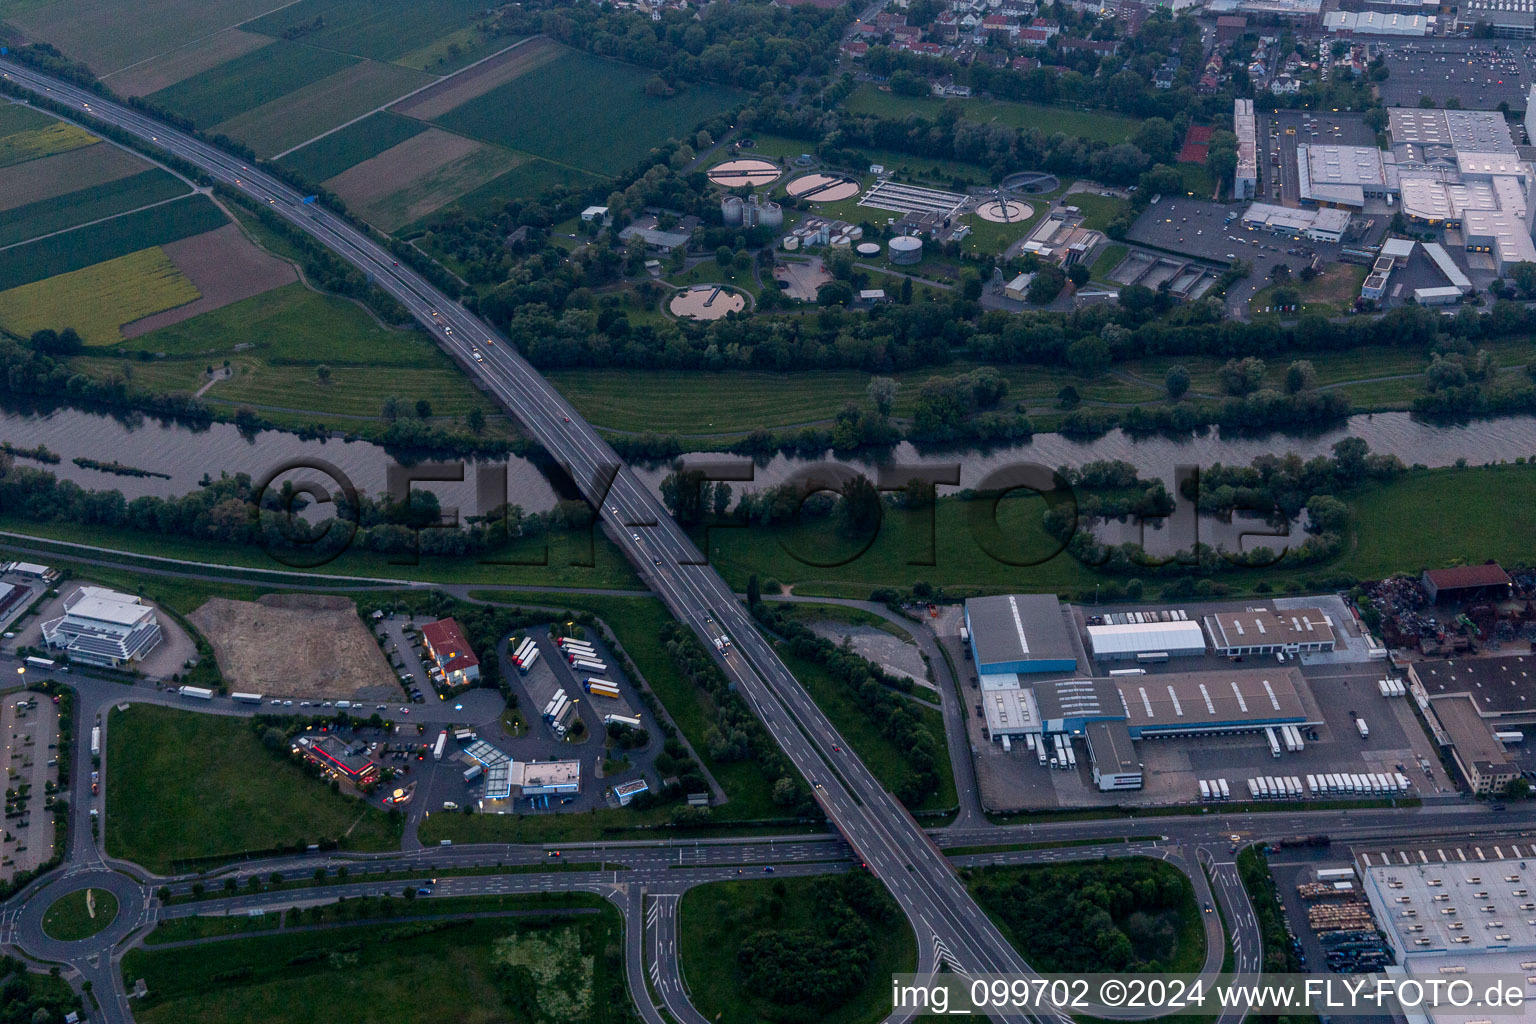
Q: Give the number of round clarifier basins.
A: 5